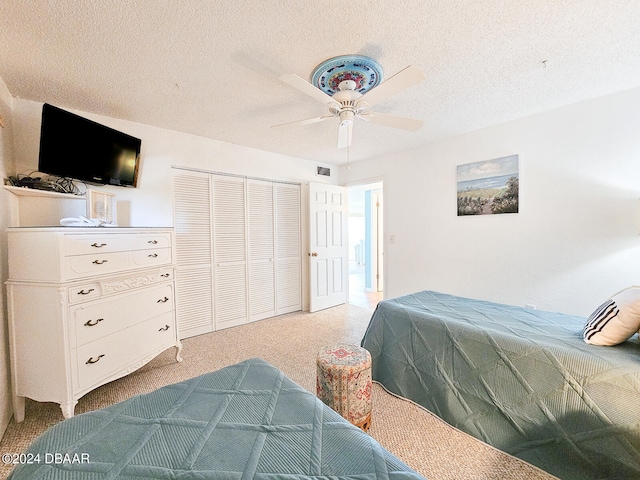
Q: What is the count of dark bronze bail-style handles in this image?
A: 10